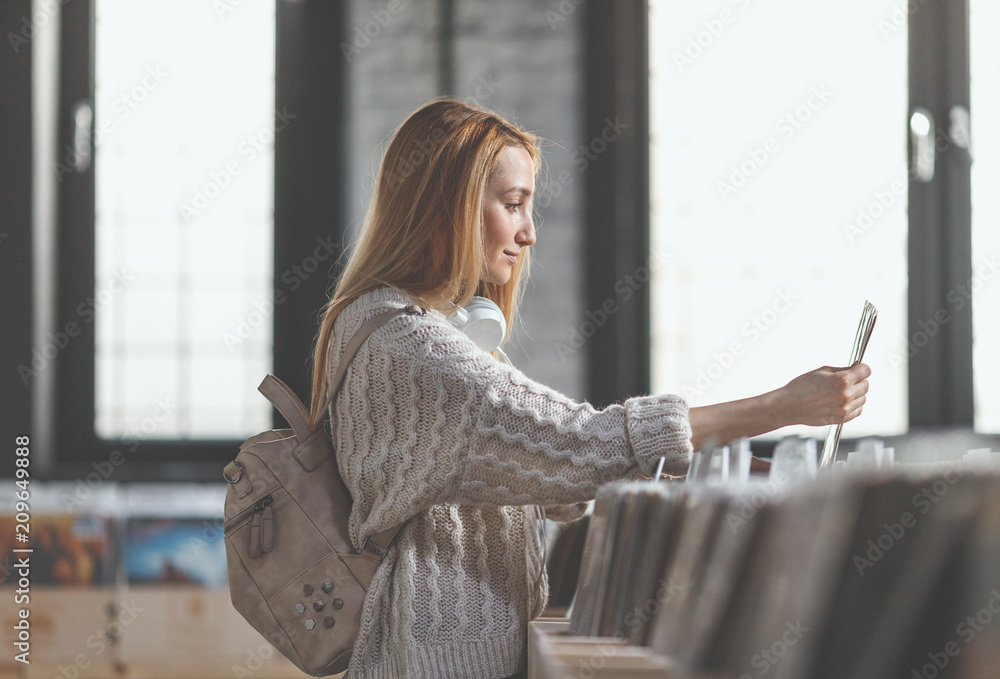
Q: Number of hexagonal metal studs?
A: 7